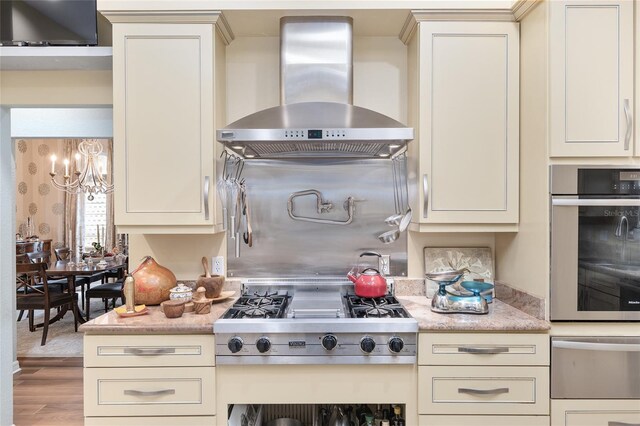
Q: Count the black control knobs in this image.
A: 5